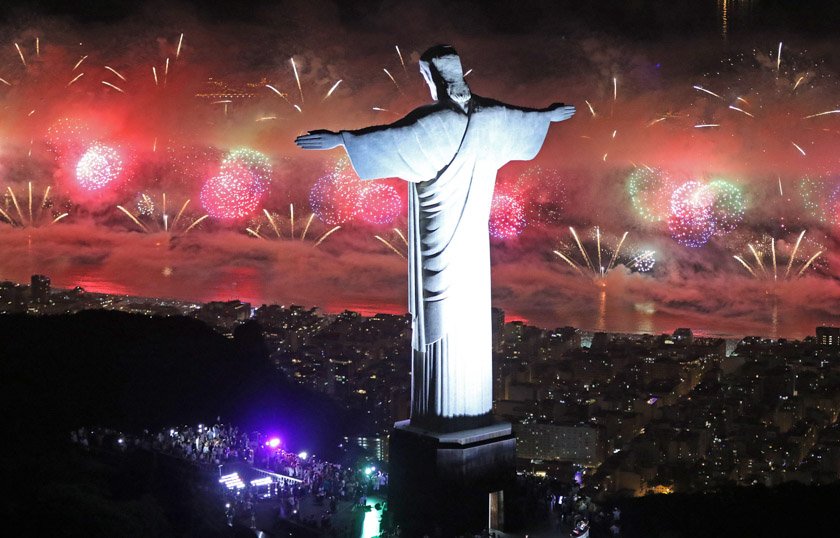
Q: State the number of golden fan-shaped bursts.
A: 6